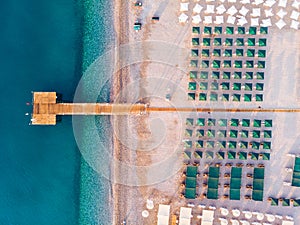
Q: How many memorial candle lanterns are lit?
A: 0